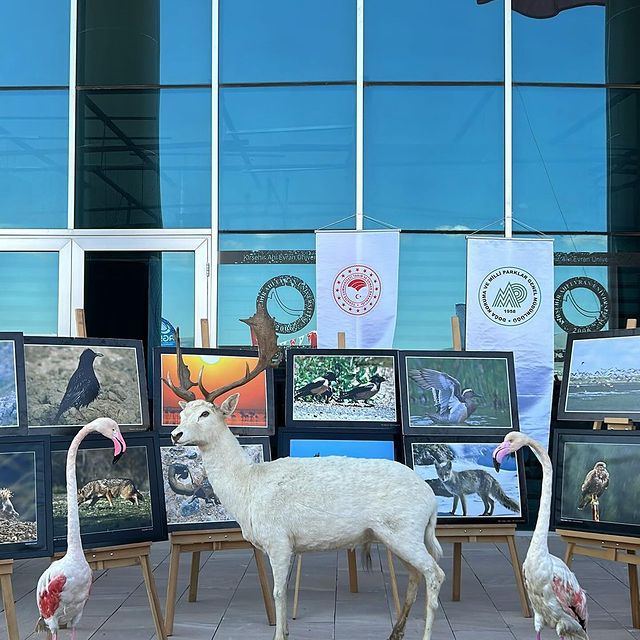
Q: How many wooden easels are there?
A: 6